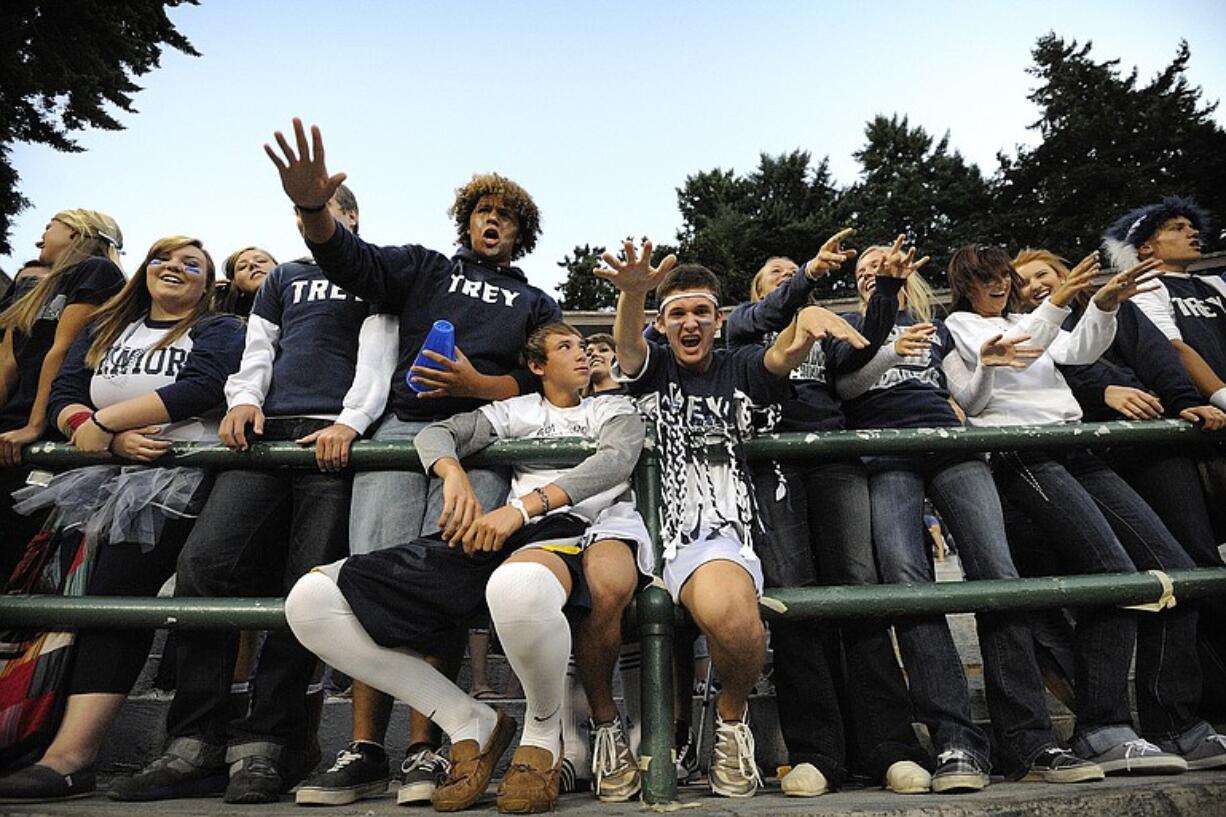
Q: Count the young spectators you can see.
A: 14